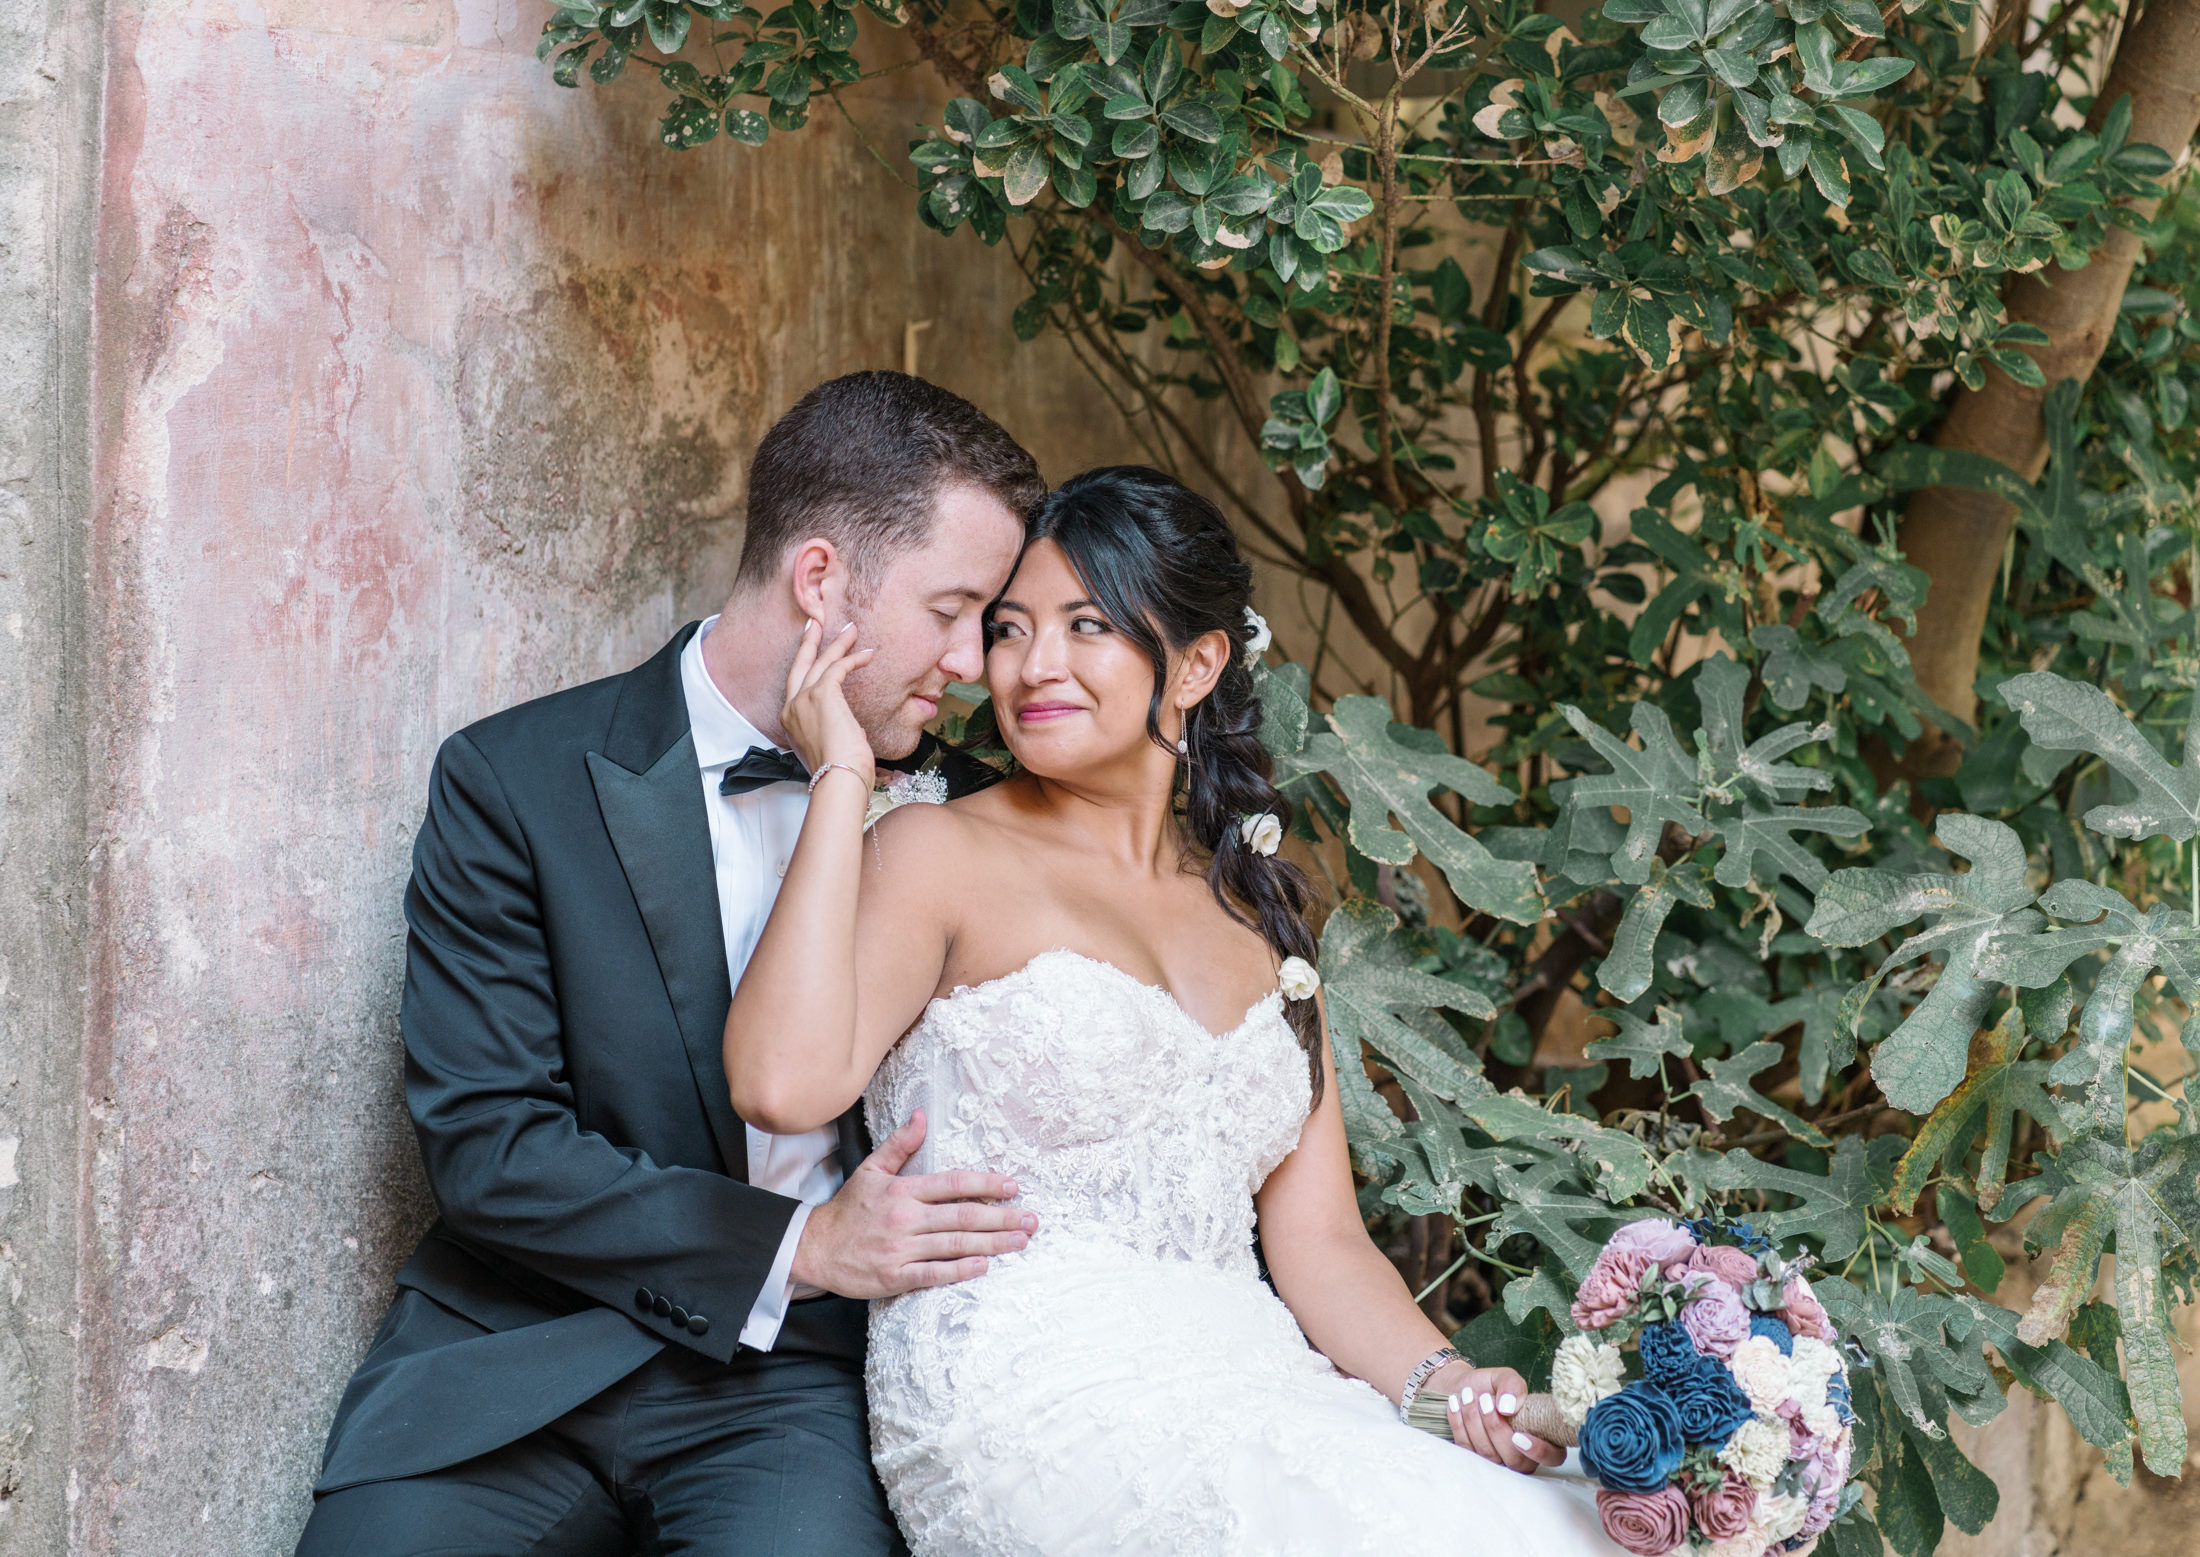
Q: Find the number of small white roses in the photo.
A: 3